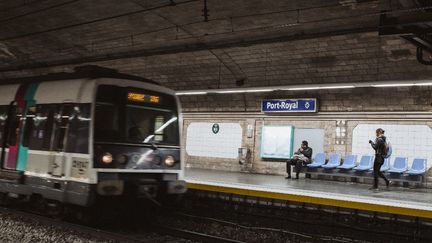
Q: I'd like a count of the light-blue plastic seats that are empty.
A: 7